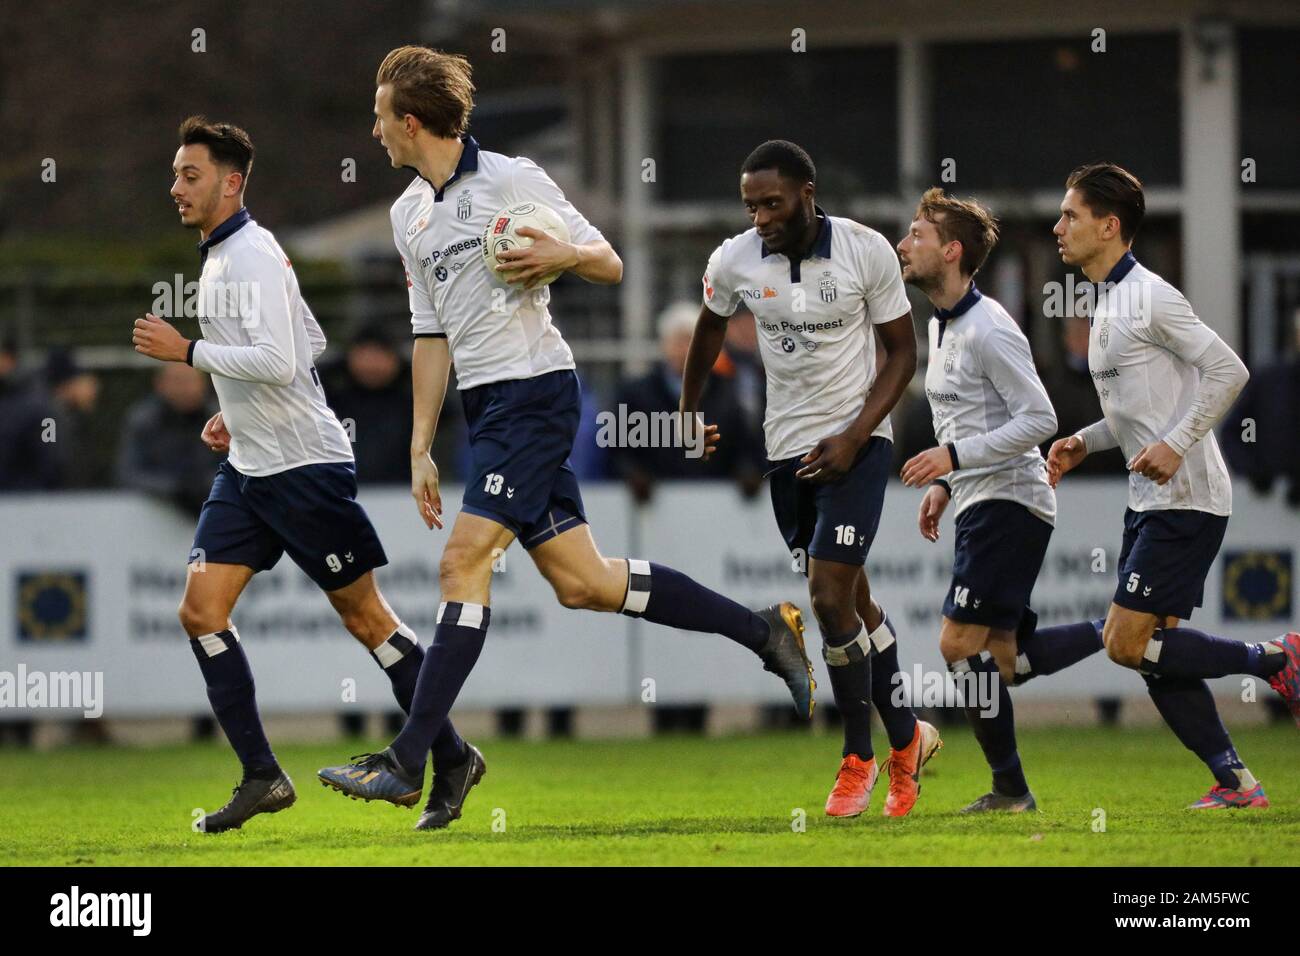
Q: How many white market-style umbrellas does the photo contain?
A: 1